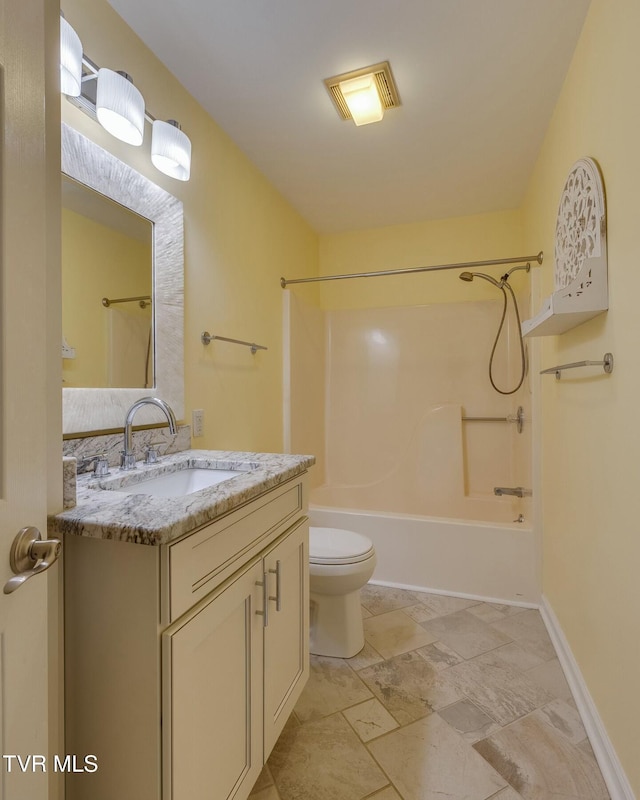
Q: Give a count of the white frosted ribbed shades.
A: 3